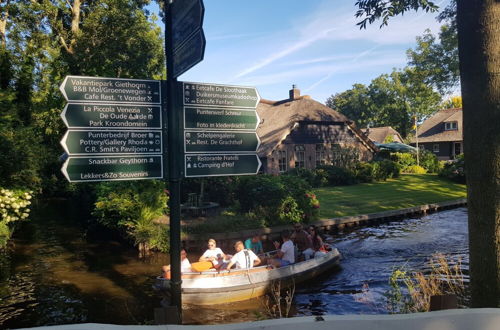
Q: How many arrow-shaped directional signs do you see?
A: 10